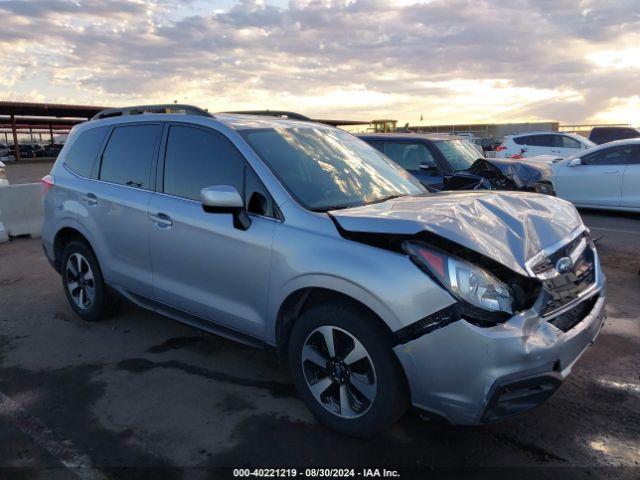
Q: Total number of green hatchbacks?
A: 0